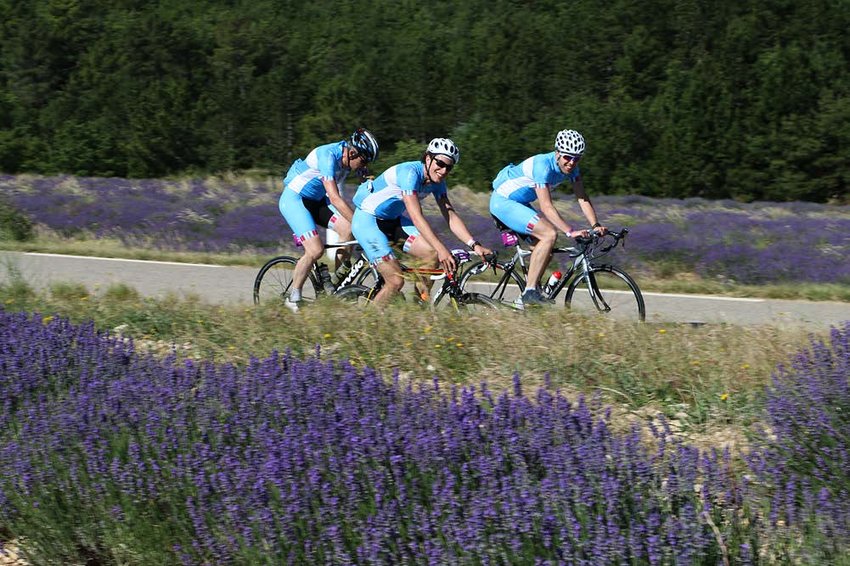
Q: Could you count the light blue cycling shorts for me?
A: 3